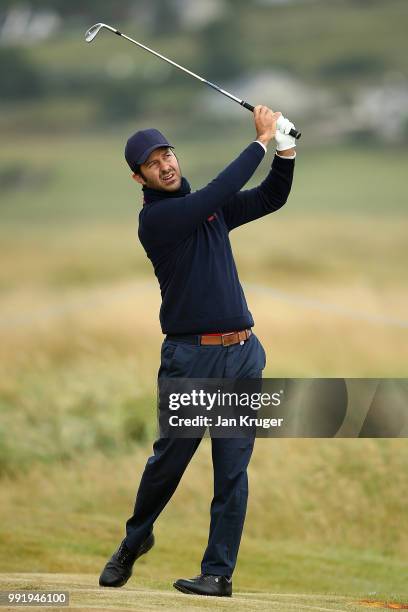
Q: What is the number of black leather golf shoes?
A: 2